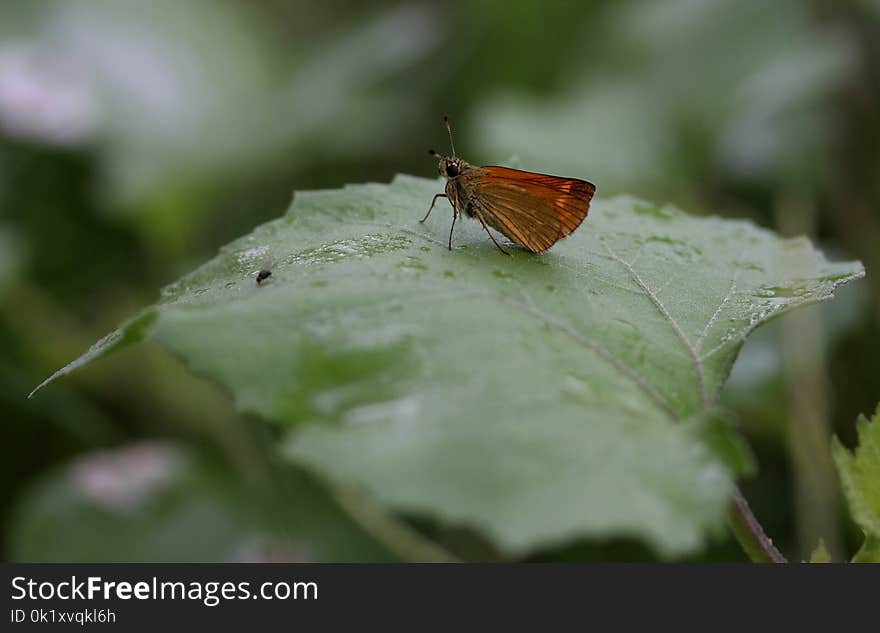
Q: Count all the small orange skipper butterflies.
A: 1